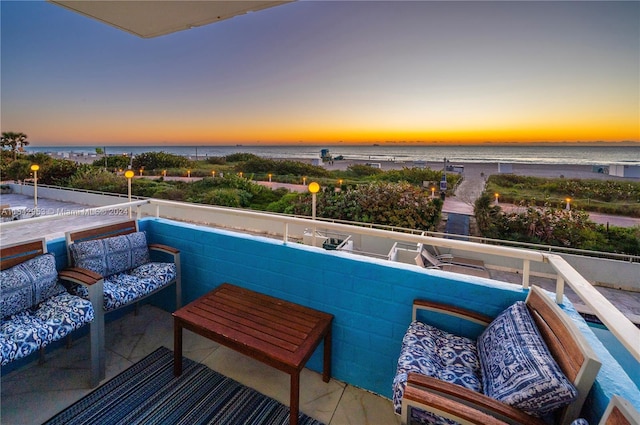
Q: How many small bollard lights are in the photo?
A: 12